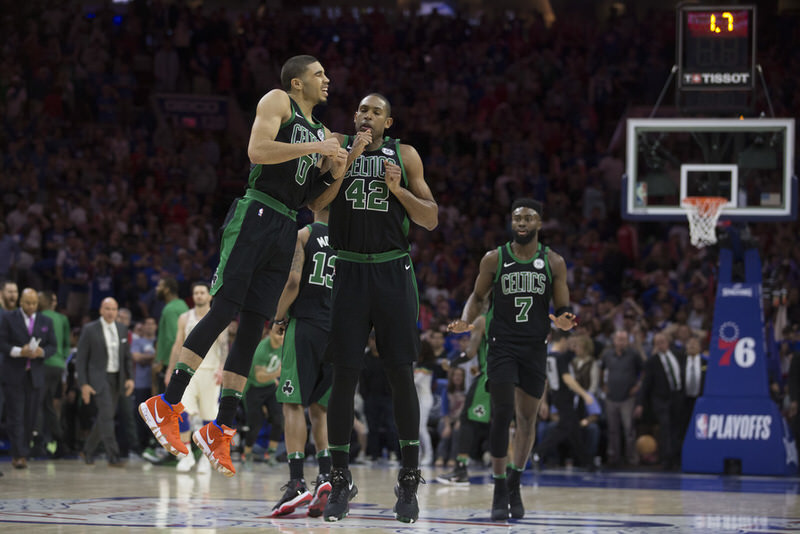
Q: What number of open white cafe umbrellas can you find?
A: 0